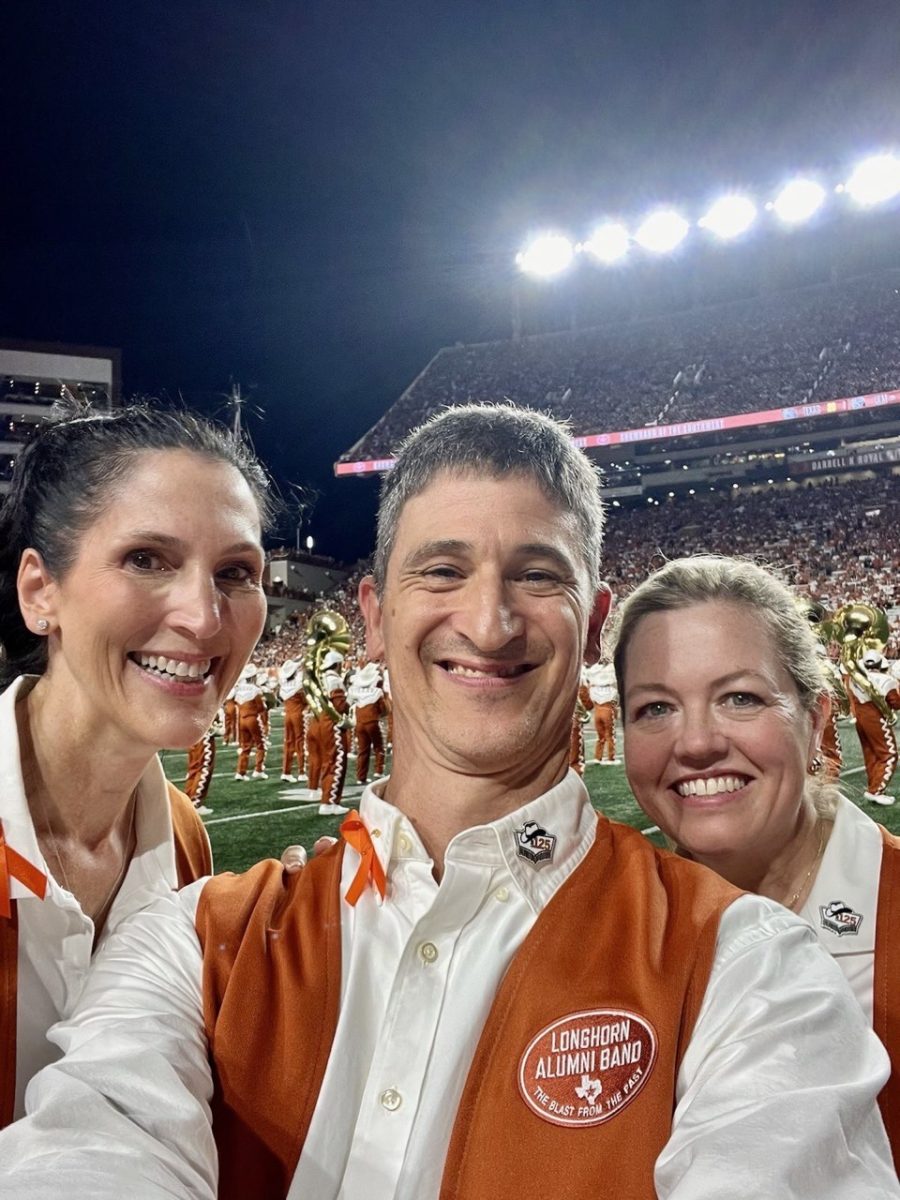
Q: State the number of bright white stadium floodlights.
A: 6